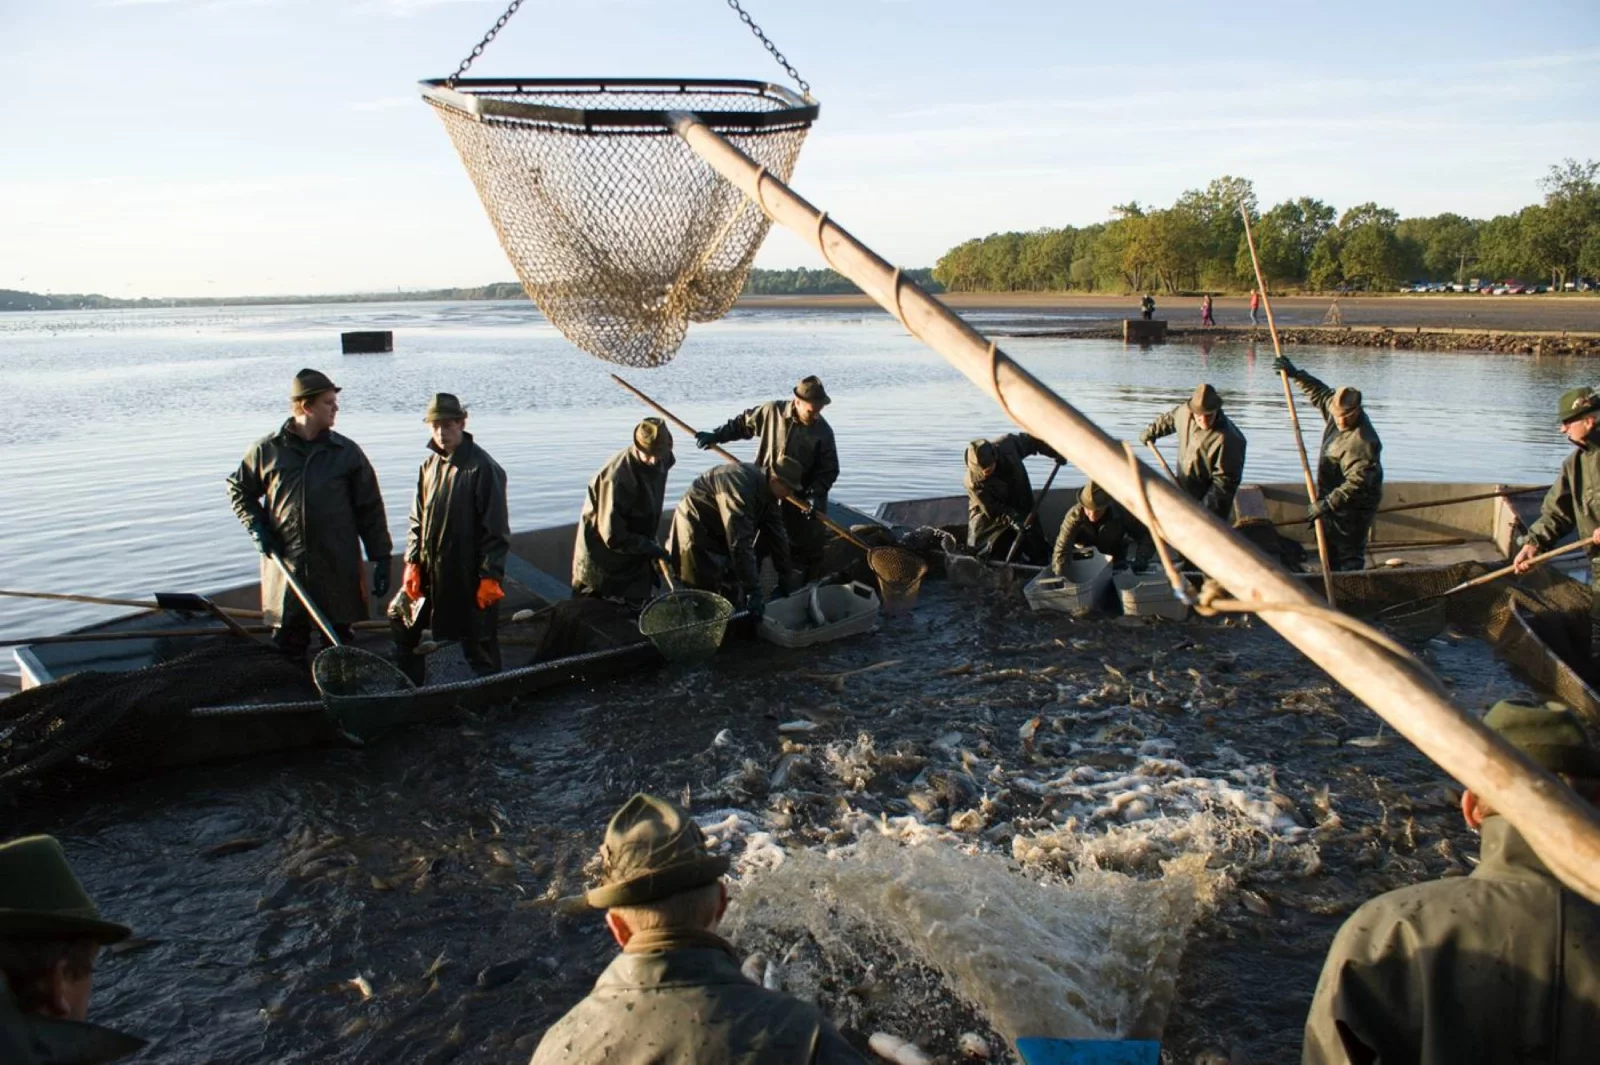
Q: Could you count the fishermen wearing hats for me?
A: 13